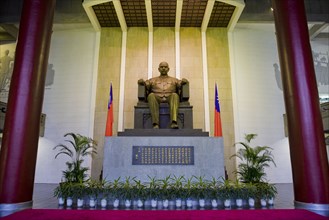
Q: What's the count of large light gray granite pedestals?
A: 1